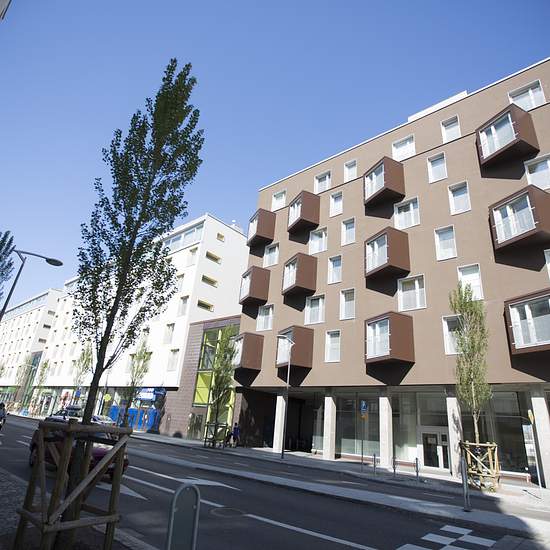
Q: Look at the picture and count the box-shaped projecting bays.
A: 12